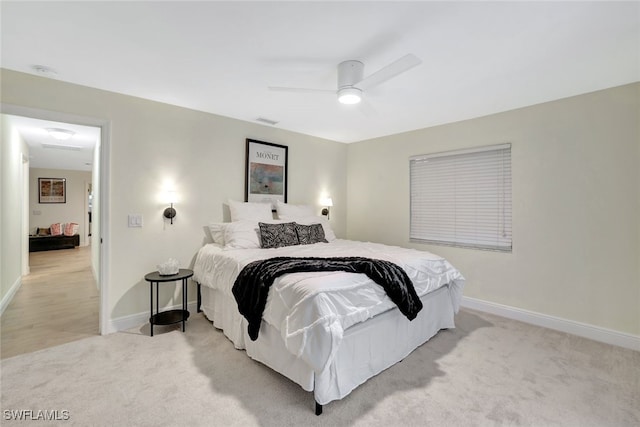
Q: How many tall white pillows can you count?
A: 2